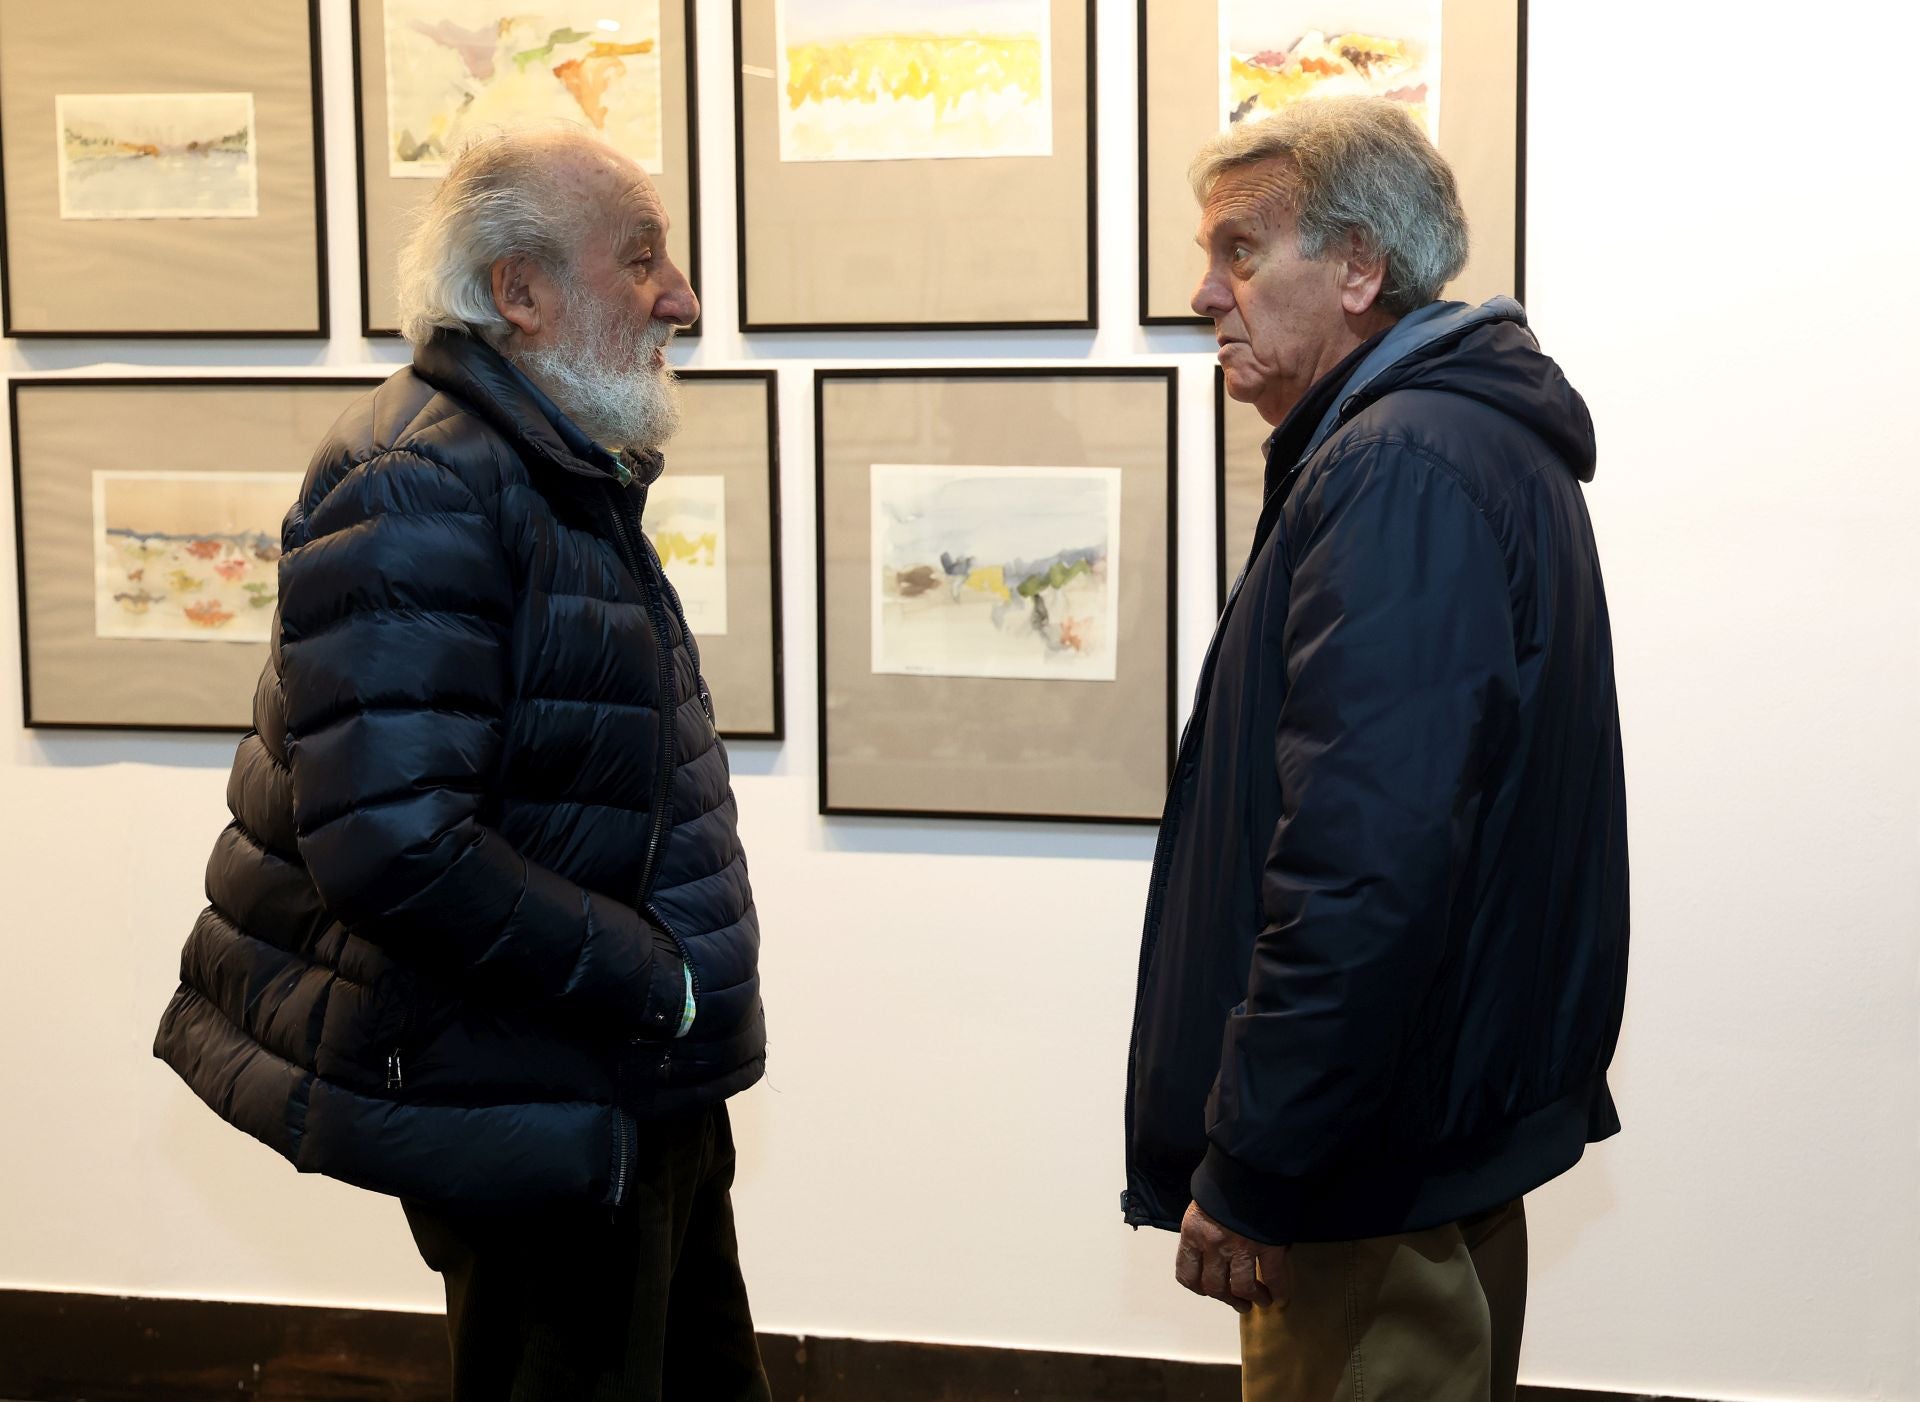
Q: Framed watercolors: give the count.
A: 8